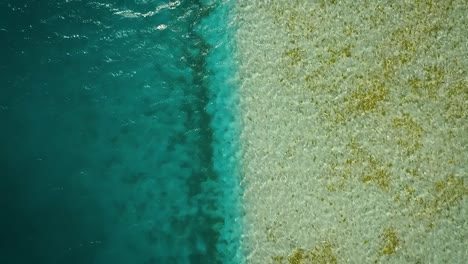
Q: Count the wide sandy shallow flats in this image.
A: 1